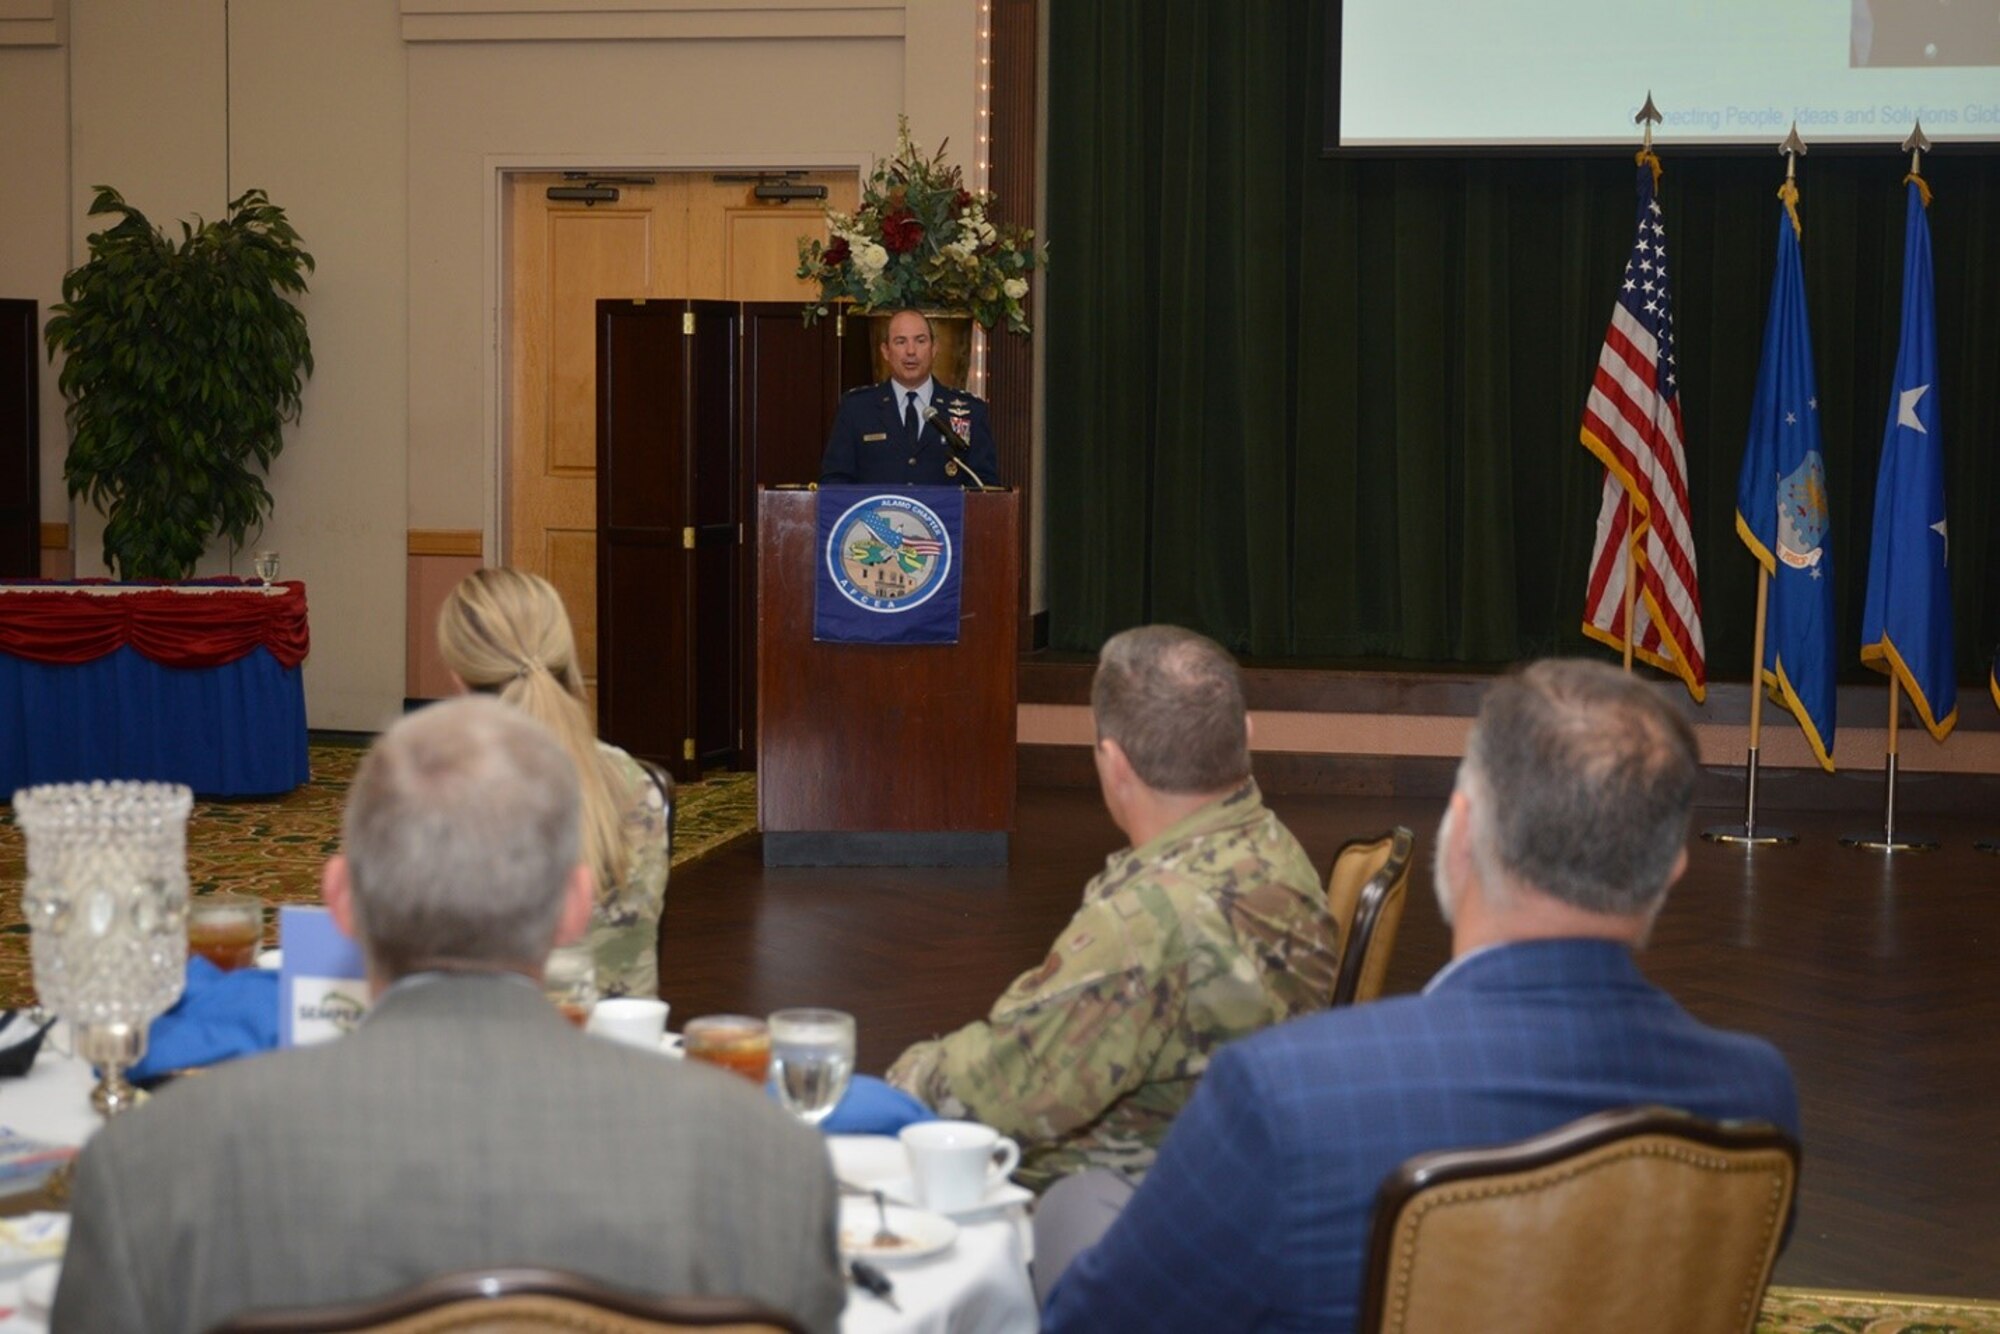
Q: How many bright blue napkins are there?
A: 2